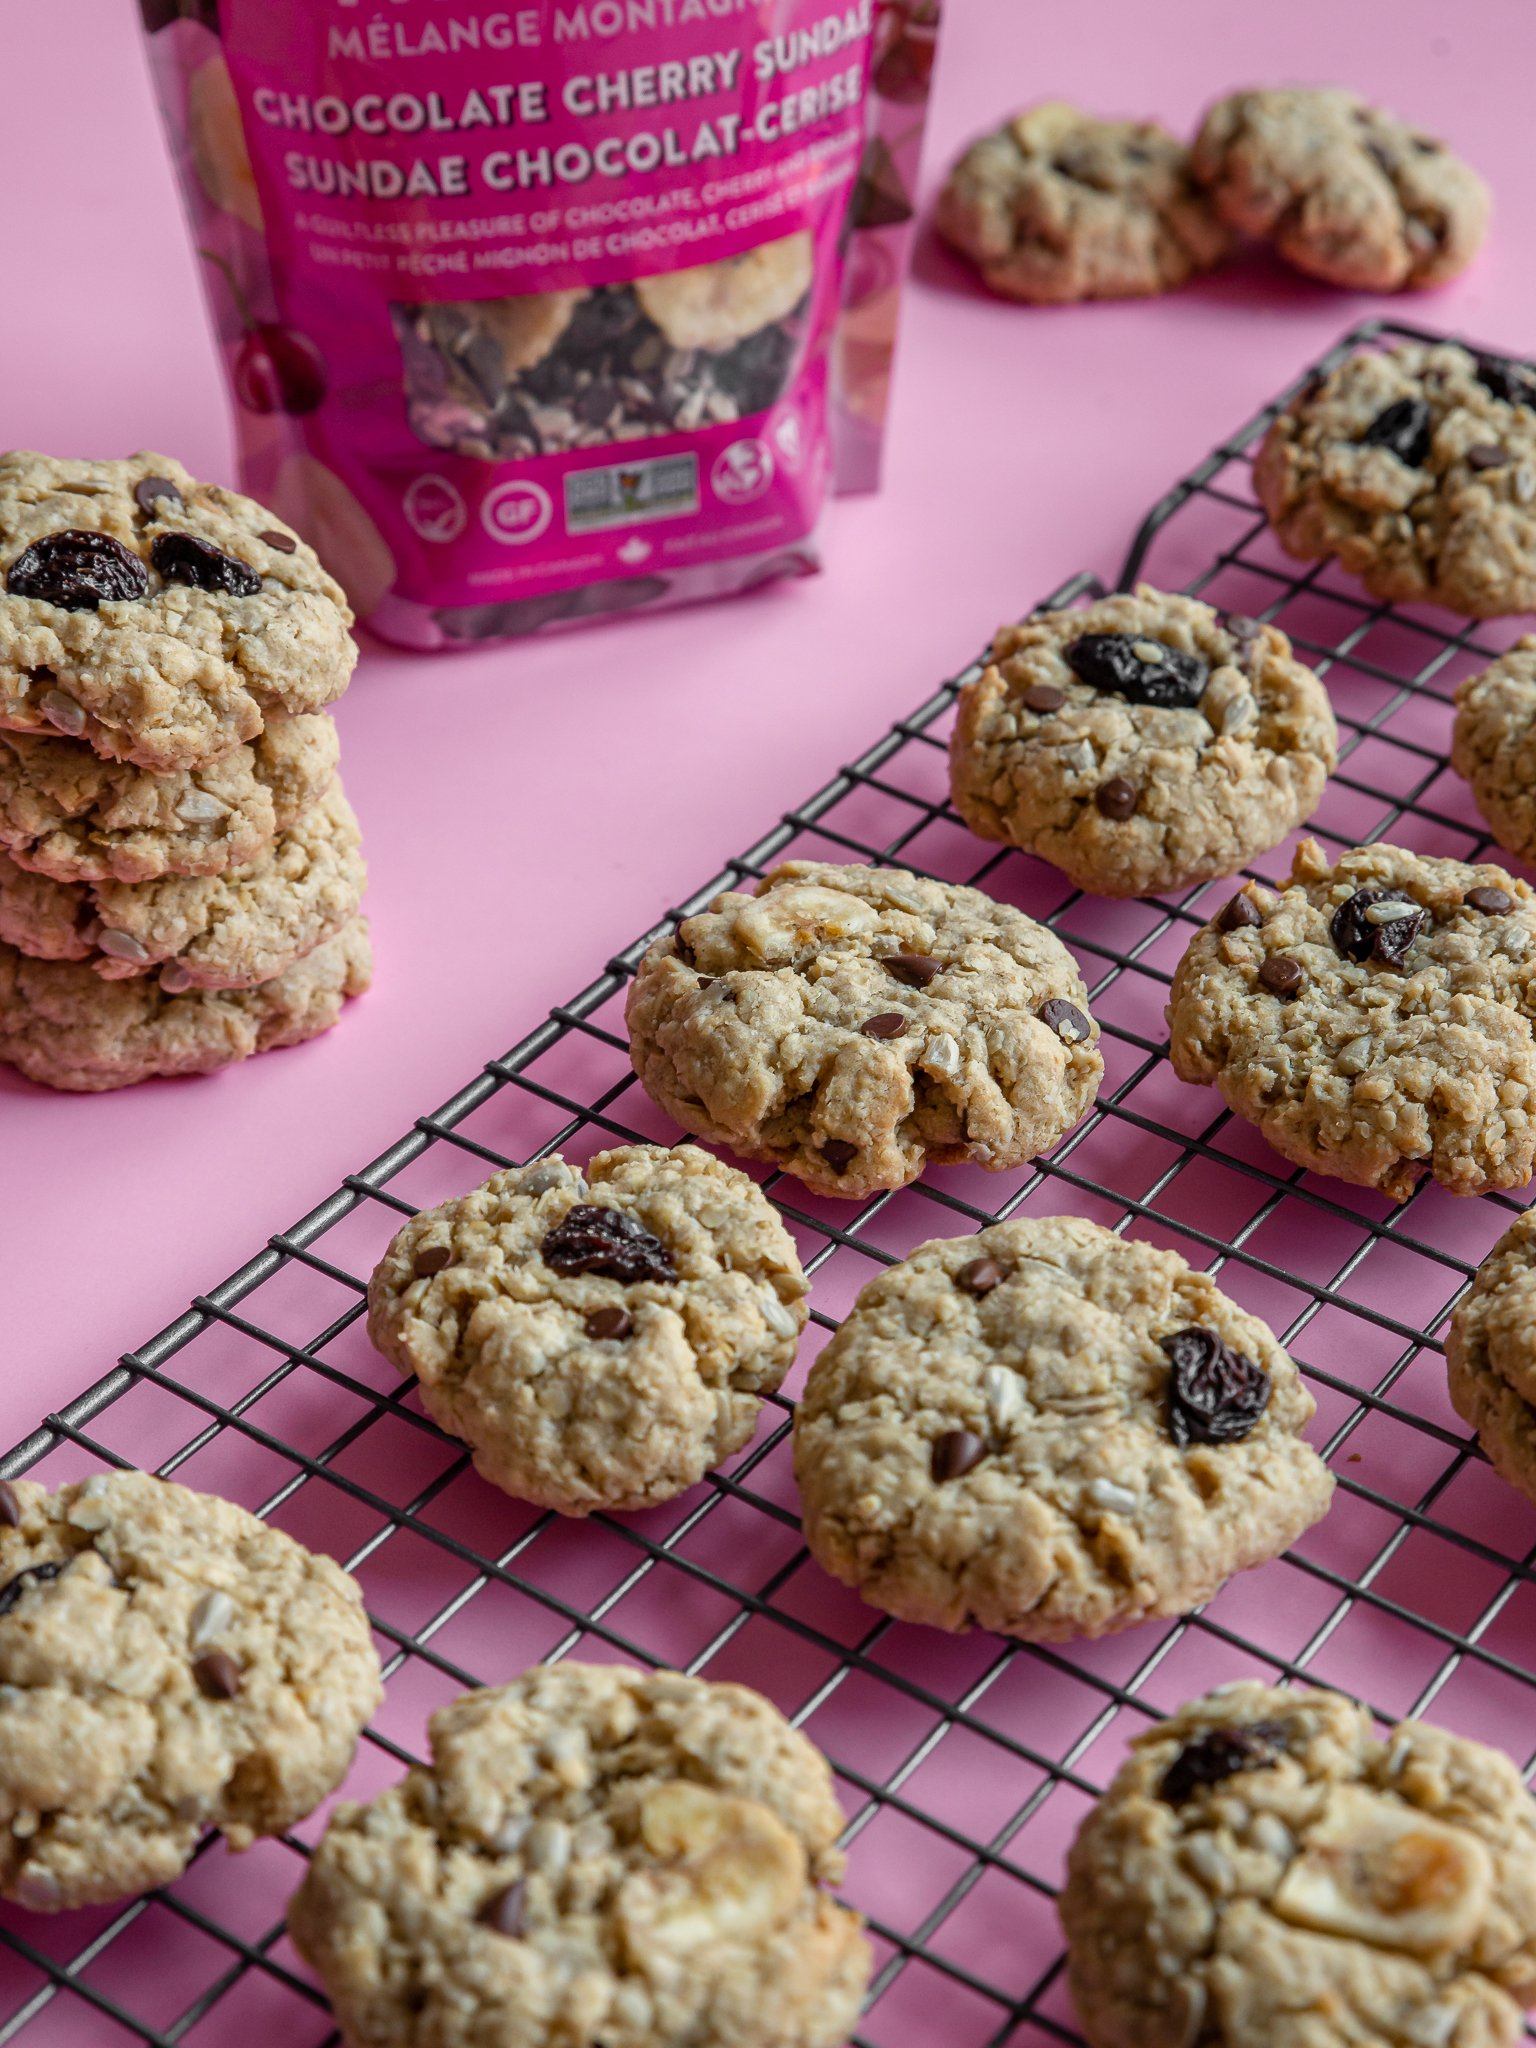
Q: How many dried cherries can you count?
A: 10